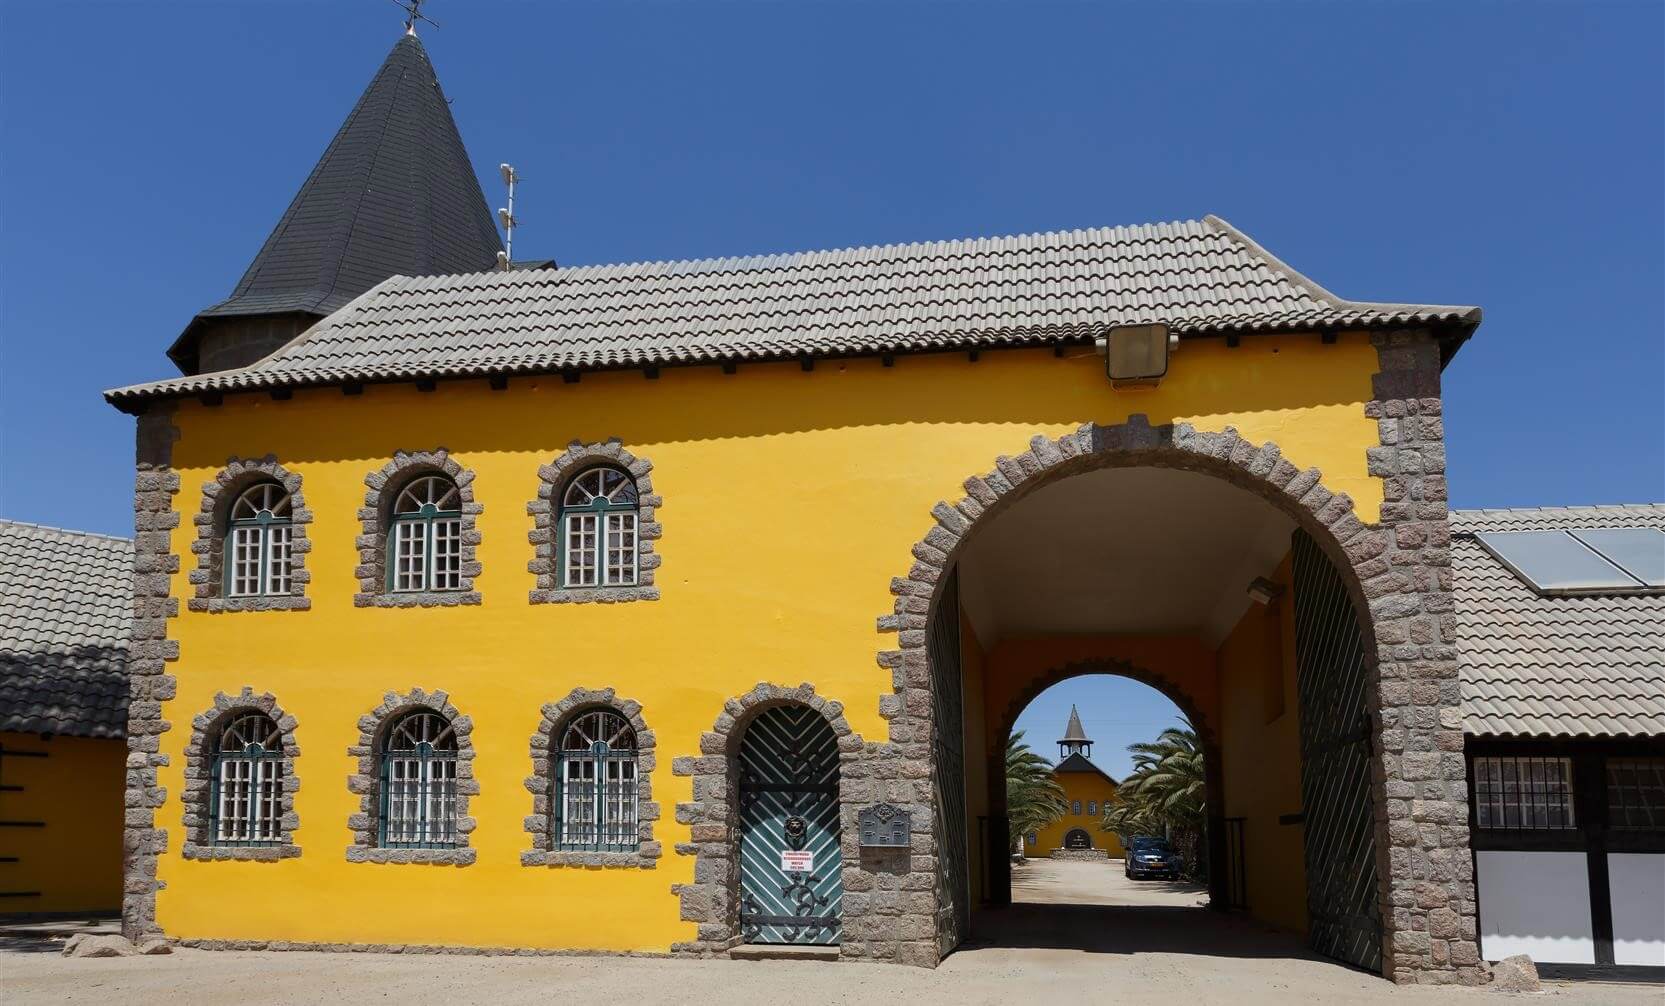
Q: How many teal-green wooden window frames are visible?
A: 6